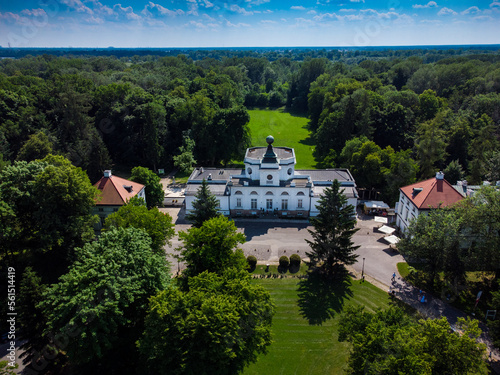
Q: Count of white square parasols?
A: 3